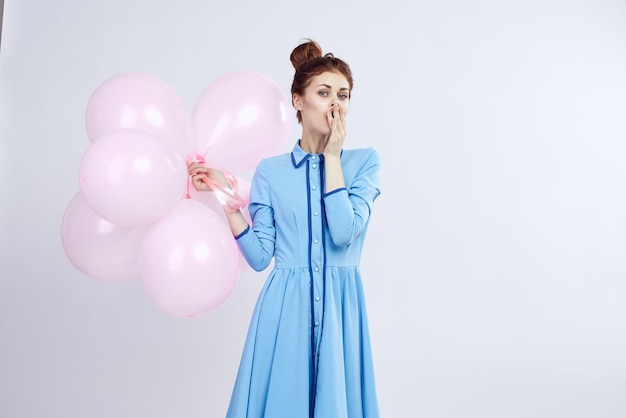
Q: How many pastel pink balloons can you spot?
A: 6